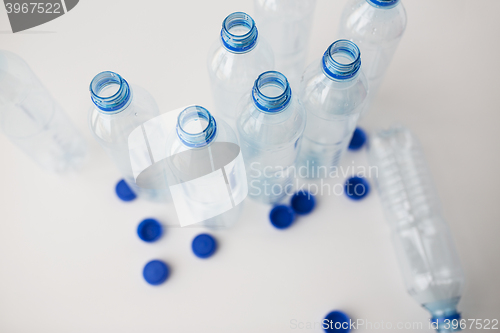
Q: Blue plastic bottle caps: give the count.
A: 9